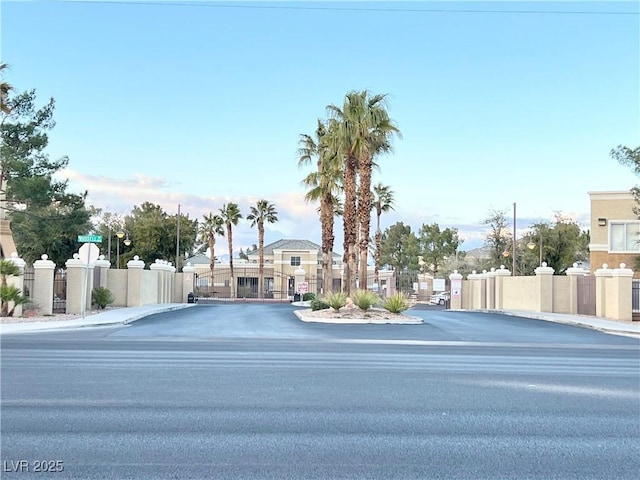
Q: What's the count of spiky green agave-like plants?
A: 3